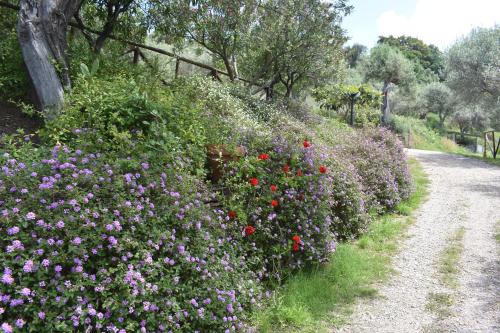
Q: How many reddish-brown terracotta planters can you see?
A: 1